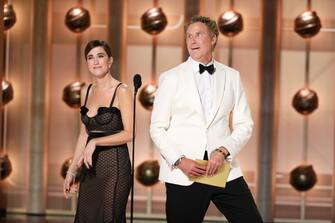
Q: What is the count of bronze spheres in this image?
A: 13